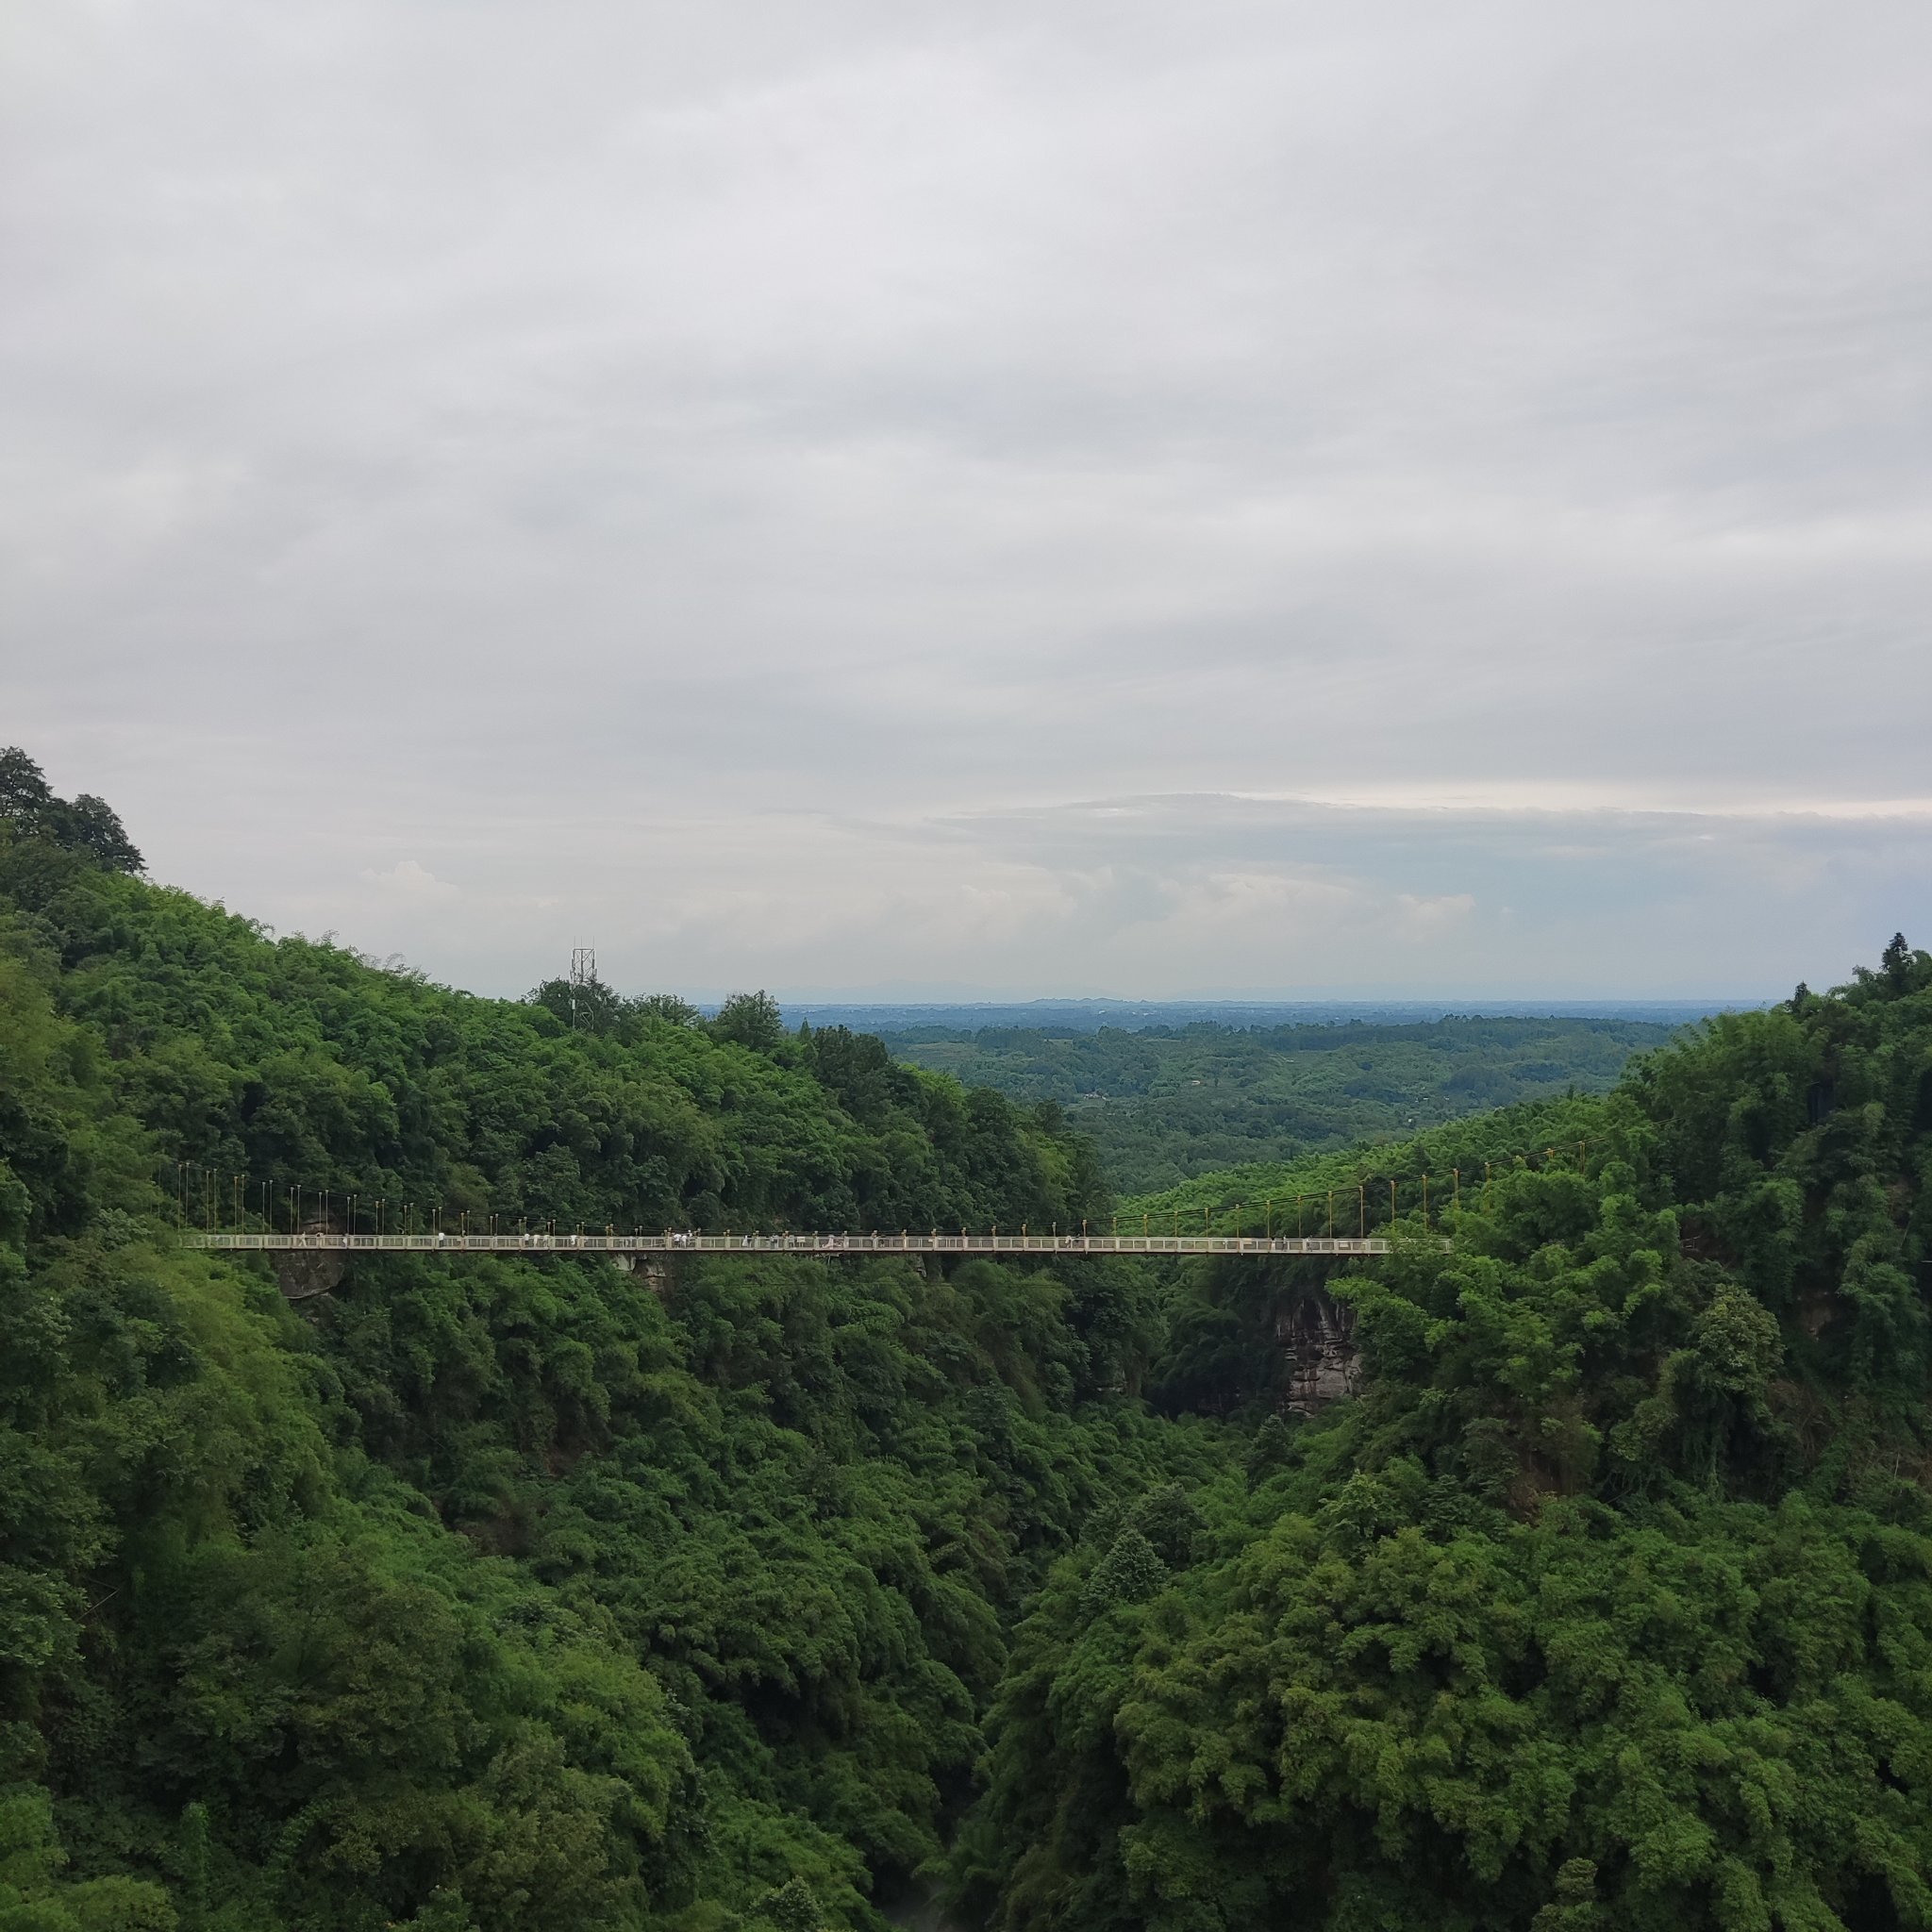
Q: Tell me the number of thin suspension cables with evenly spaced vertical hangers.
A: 2